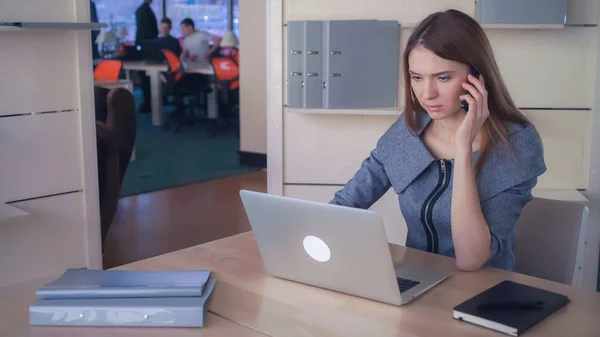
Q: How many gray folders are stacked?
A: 2